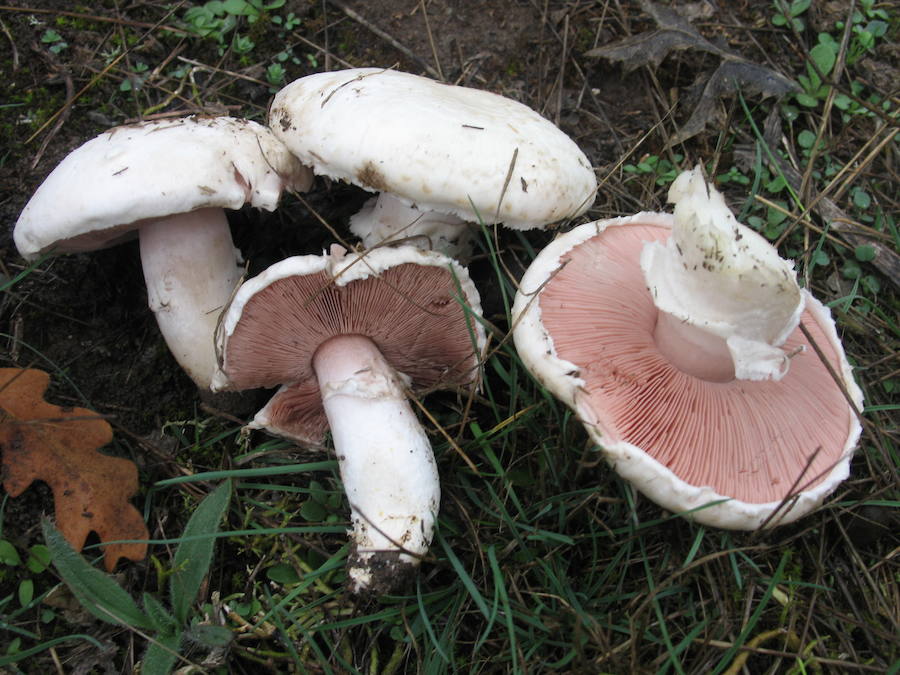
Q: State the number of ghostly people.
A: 0